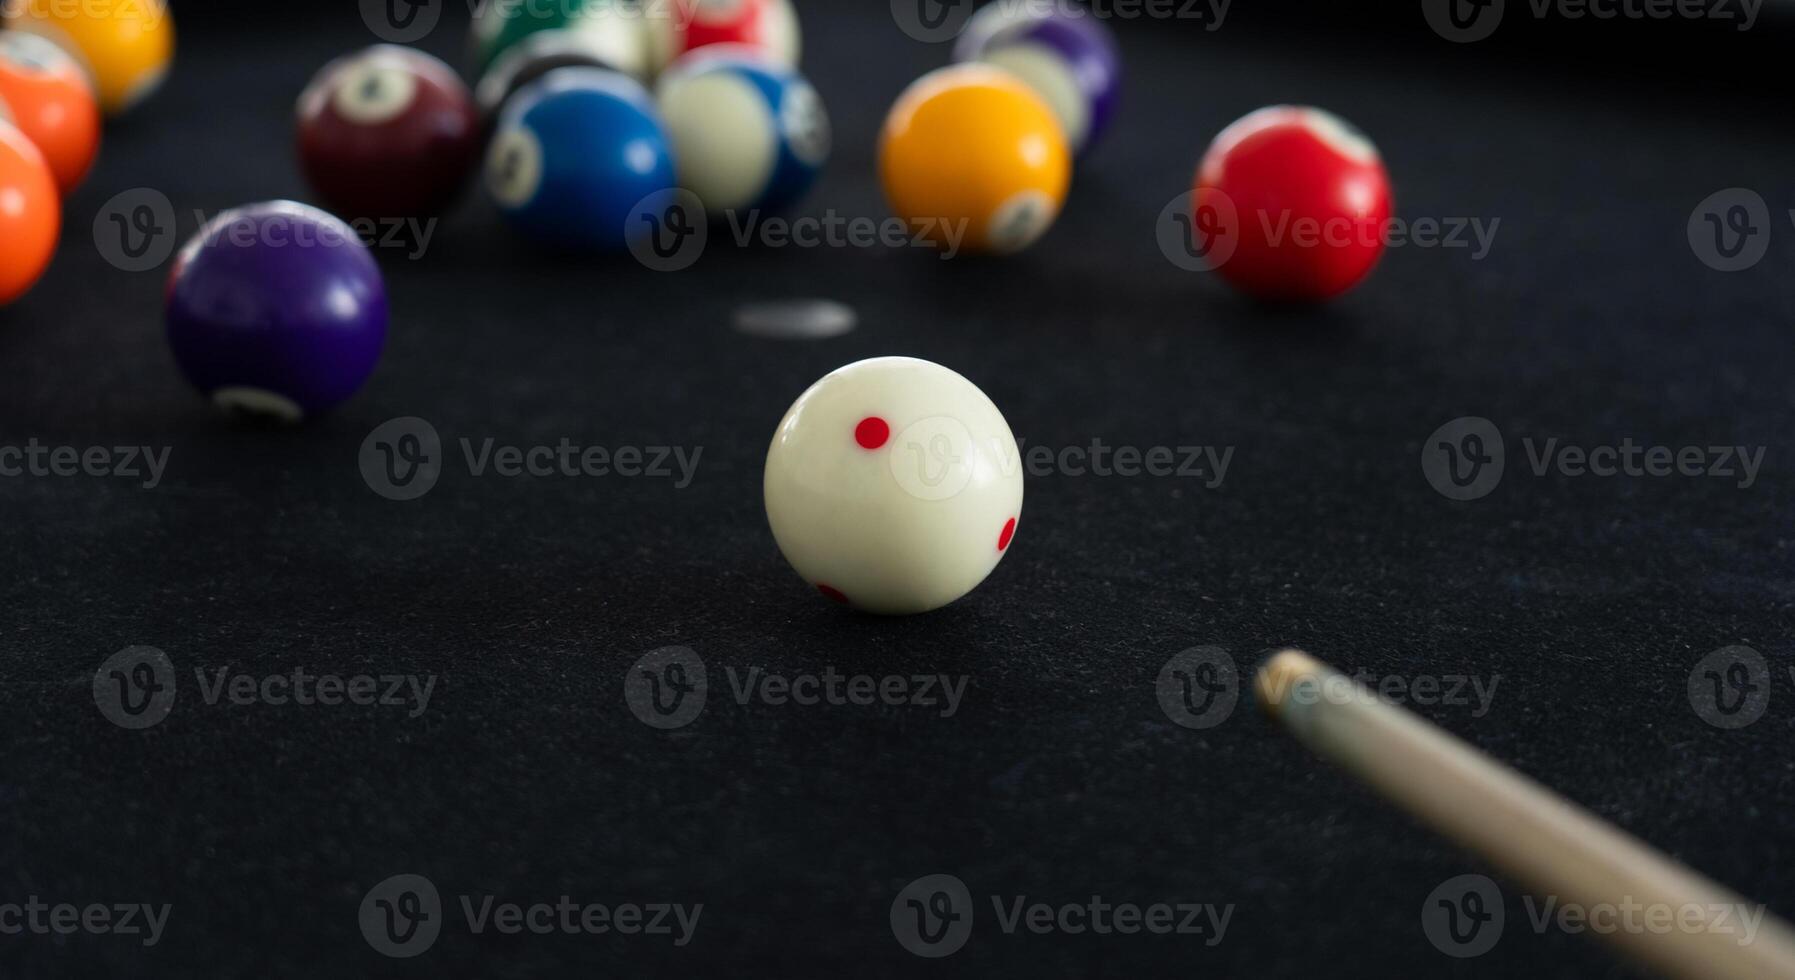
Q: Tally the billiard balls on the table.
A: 14